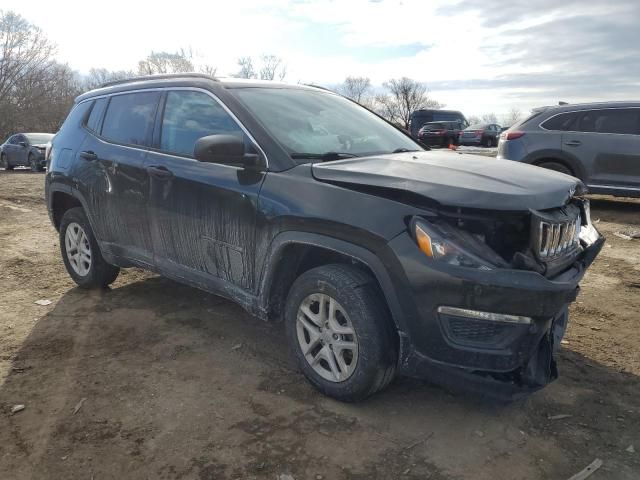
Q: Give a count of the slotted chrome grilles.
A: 1